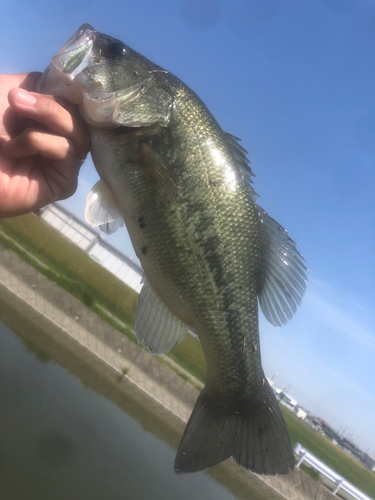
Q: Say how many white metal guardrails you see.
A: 1